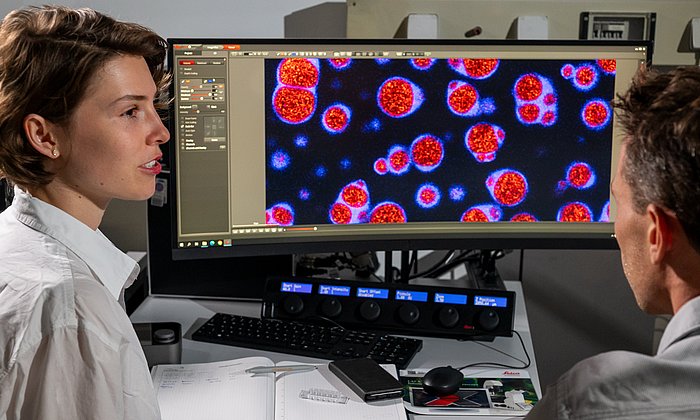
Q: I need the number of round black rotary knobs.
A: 6